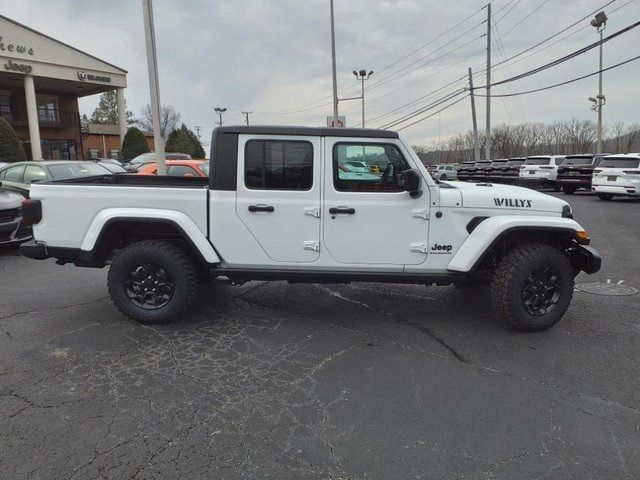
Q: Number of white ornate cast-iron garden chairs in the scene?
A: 0